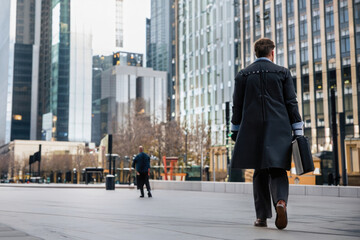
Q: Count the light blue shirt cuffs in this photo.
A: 2